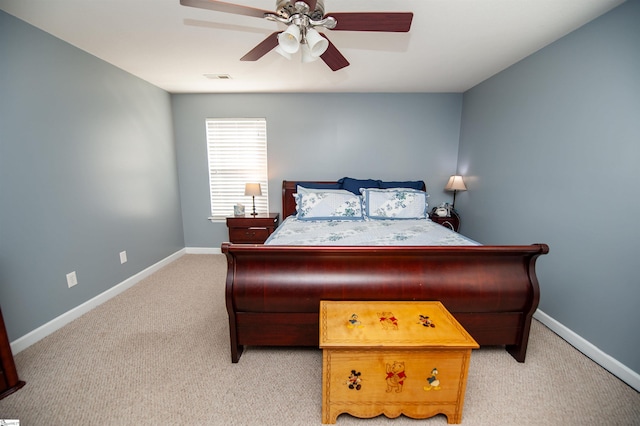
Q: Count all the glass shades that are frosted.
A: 4